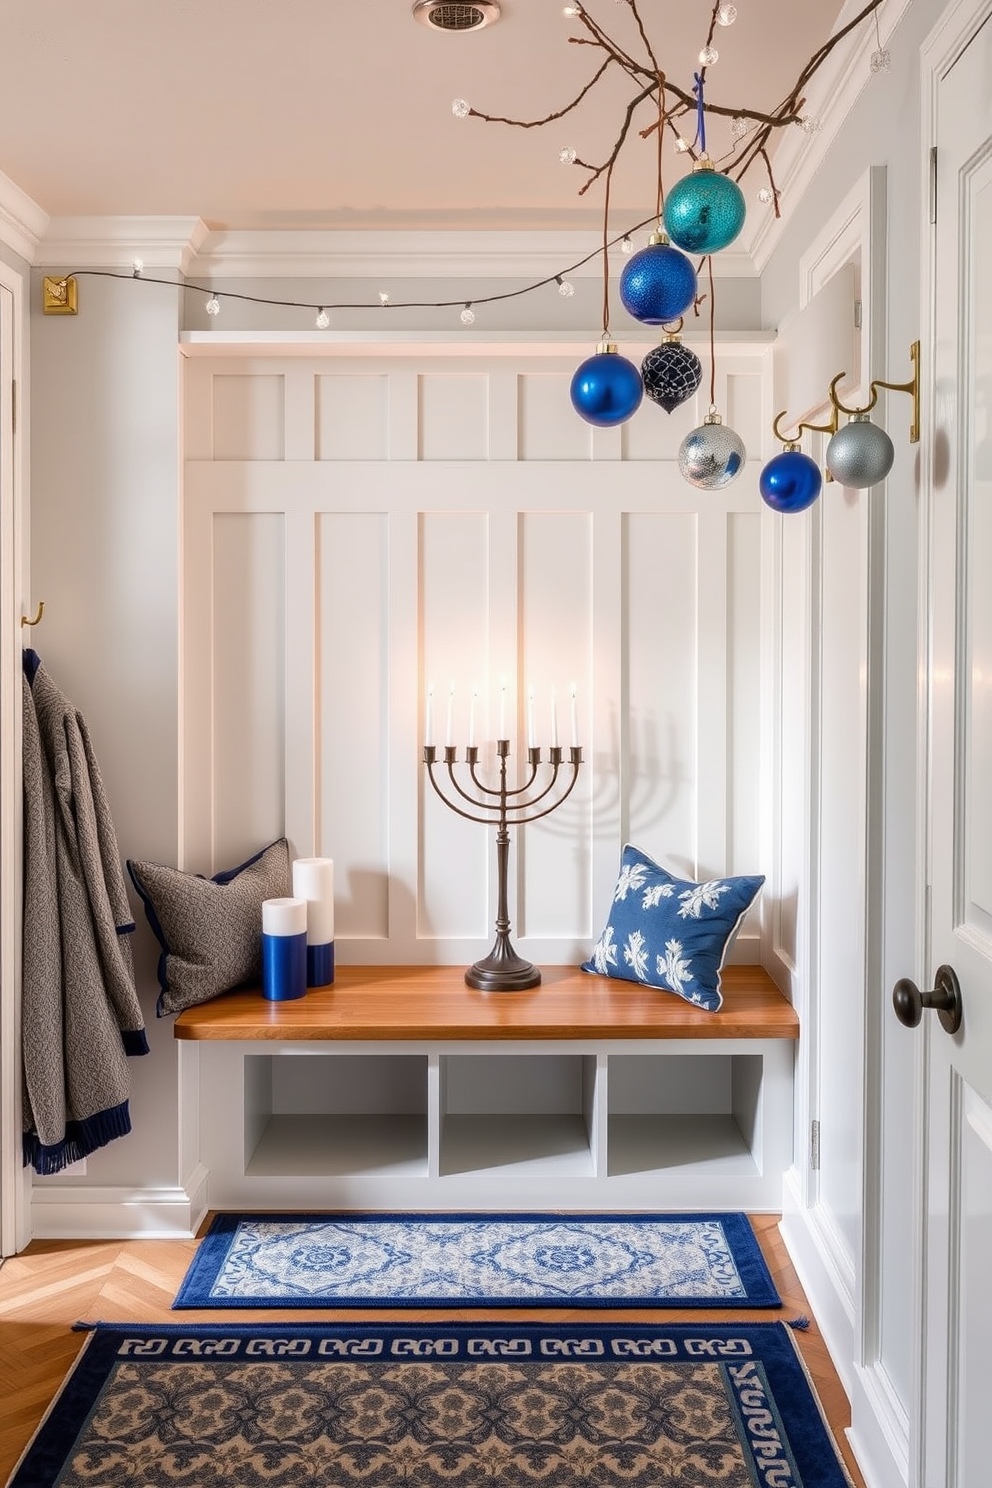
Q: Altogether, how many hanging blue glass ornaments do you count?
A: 3